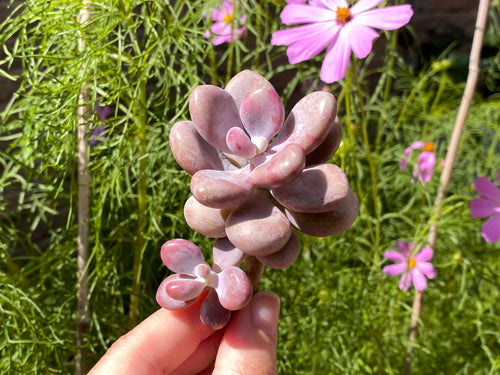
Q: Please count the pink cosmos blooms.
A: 5